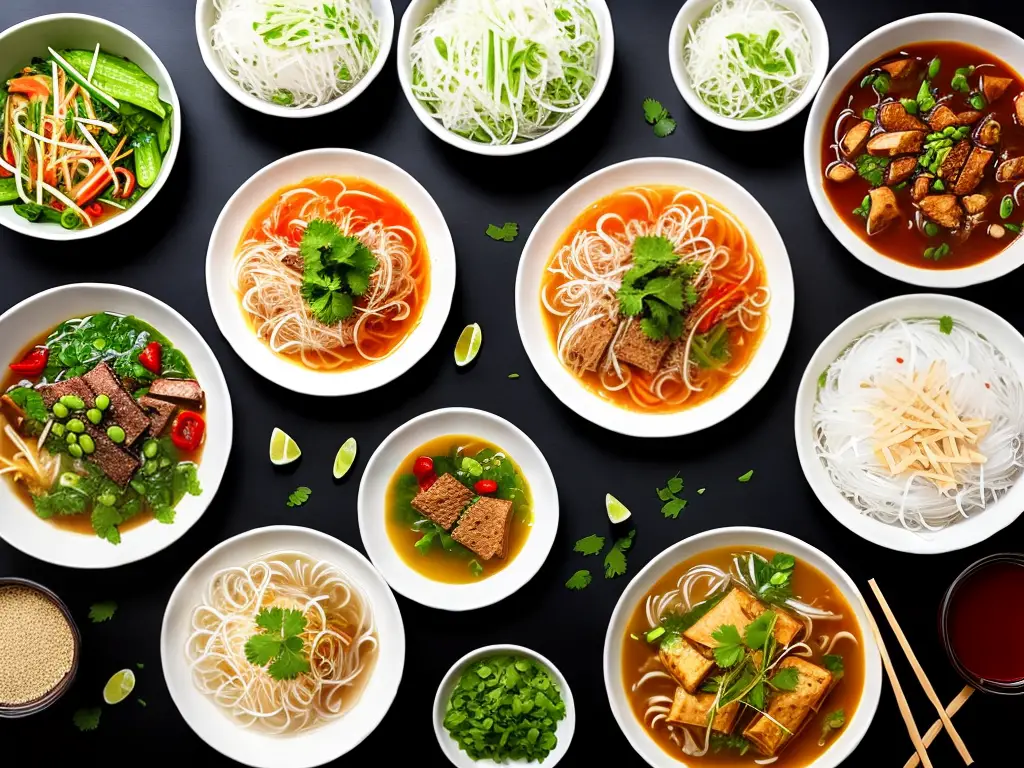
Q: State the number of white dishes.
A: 13